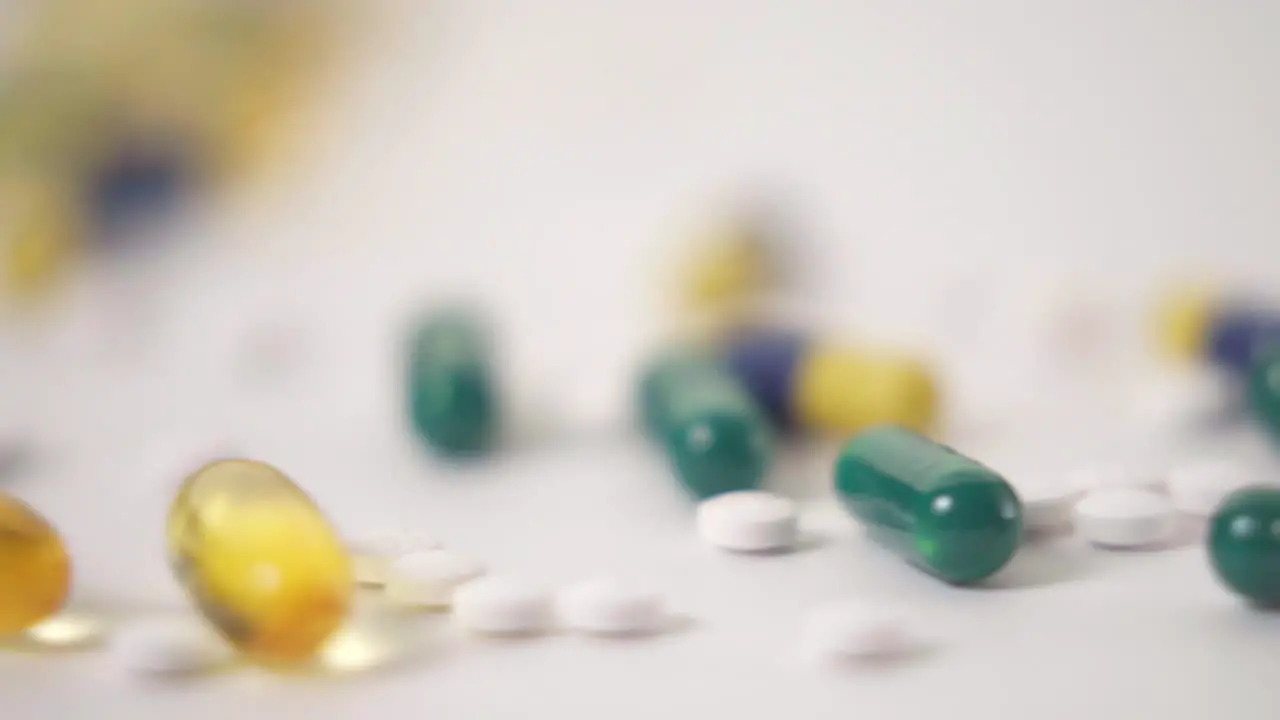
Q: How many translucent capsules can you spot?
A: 2